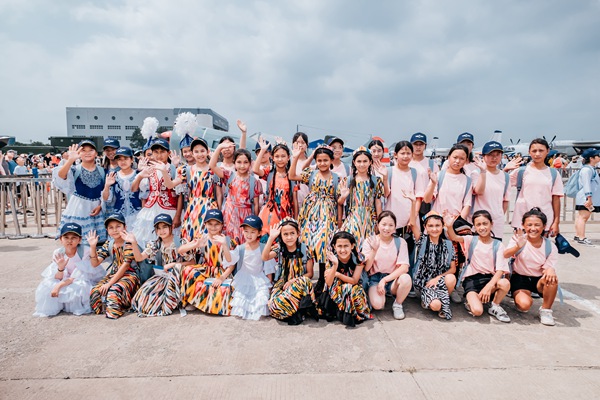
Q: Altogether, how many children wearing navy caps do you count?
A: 15